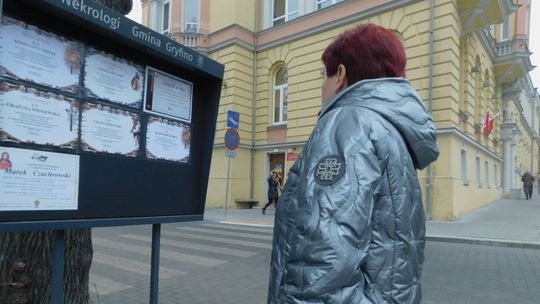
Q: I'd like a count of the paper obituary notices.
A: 7